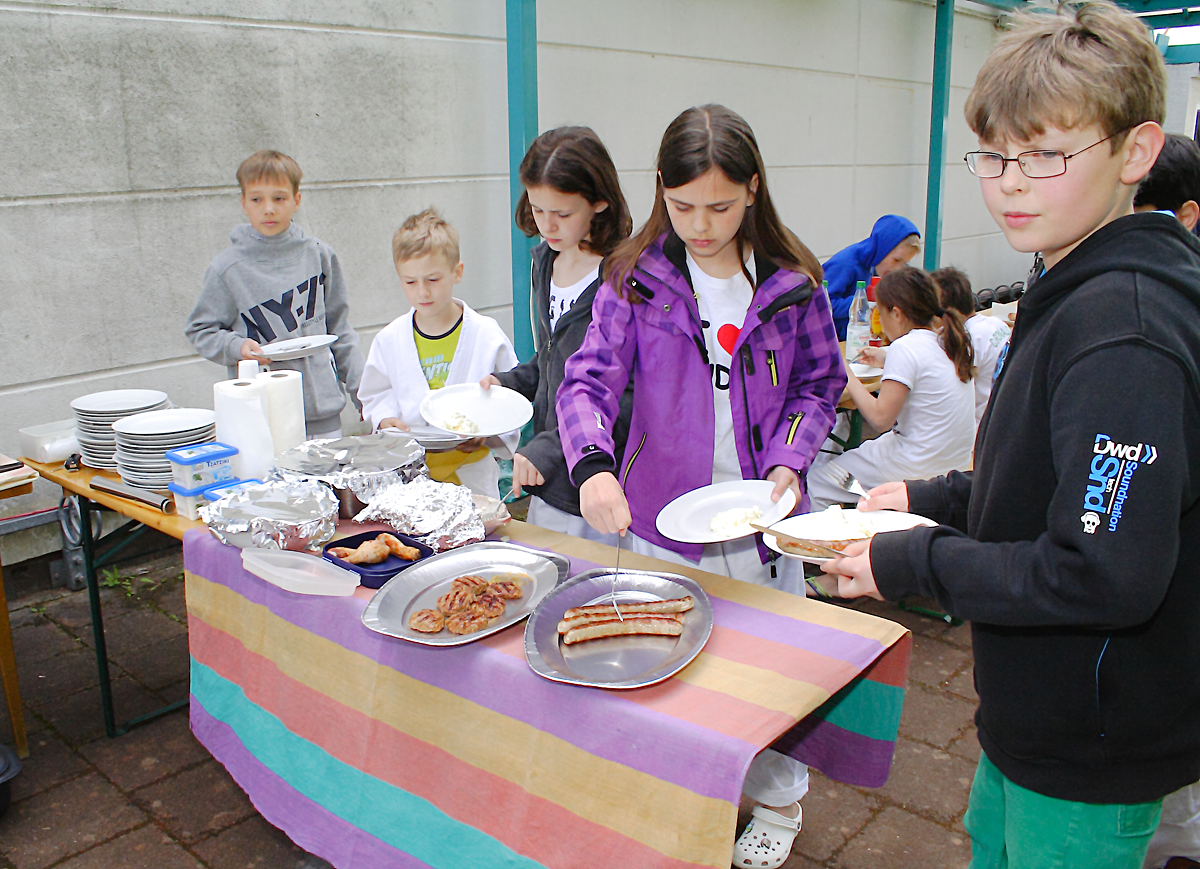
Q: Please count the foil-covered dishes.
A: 3